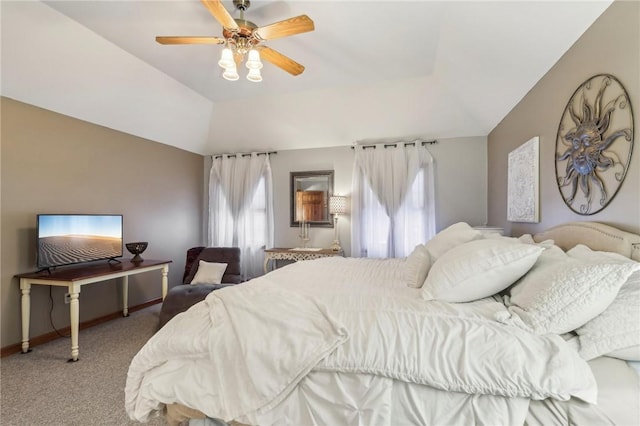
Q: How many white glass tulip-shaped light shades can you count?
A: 4